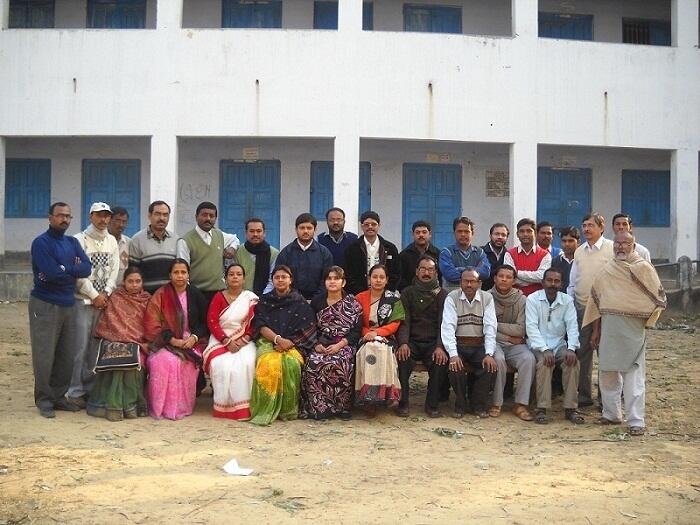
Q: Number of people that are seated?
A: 10